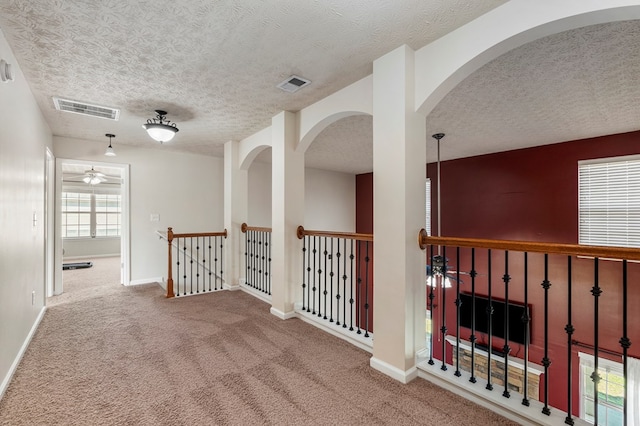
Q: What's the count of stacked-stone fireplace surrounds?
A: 1